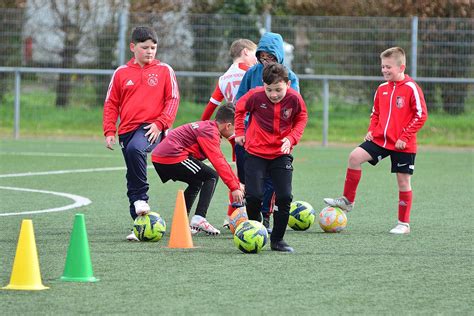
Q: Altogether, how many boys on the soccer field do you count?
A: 6